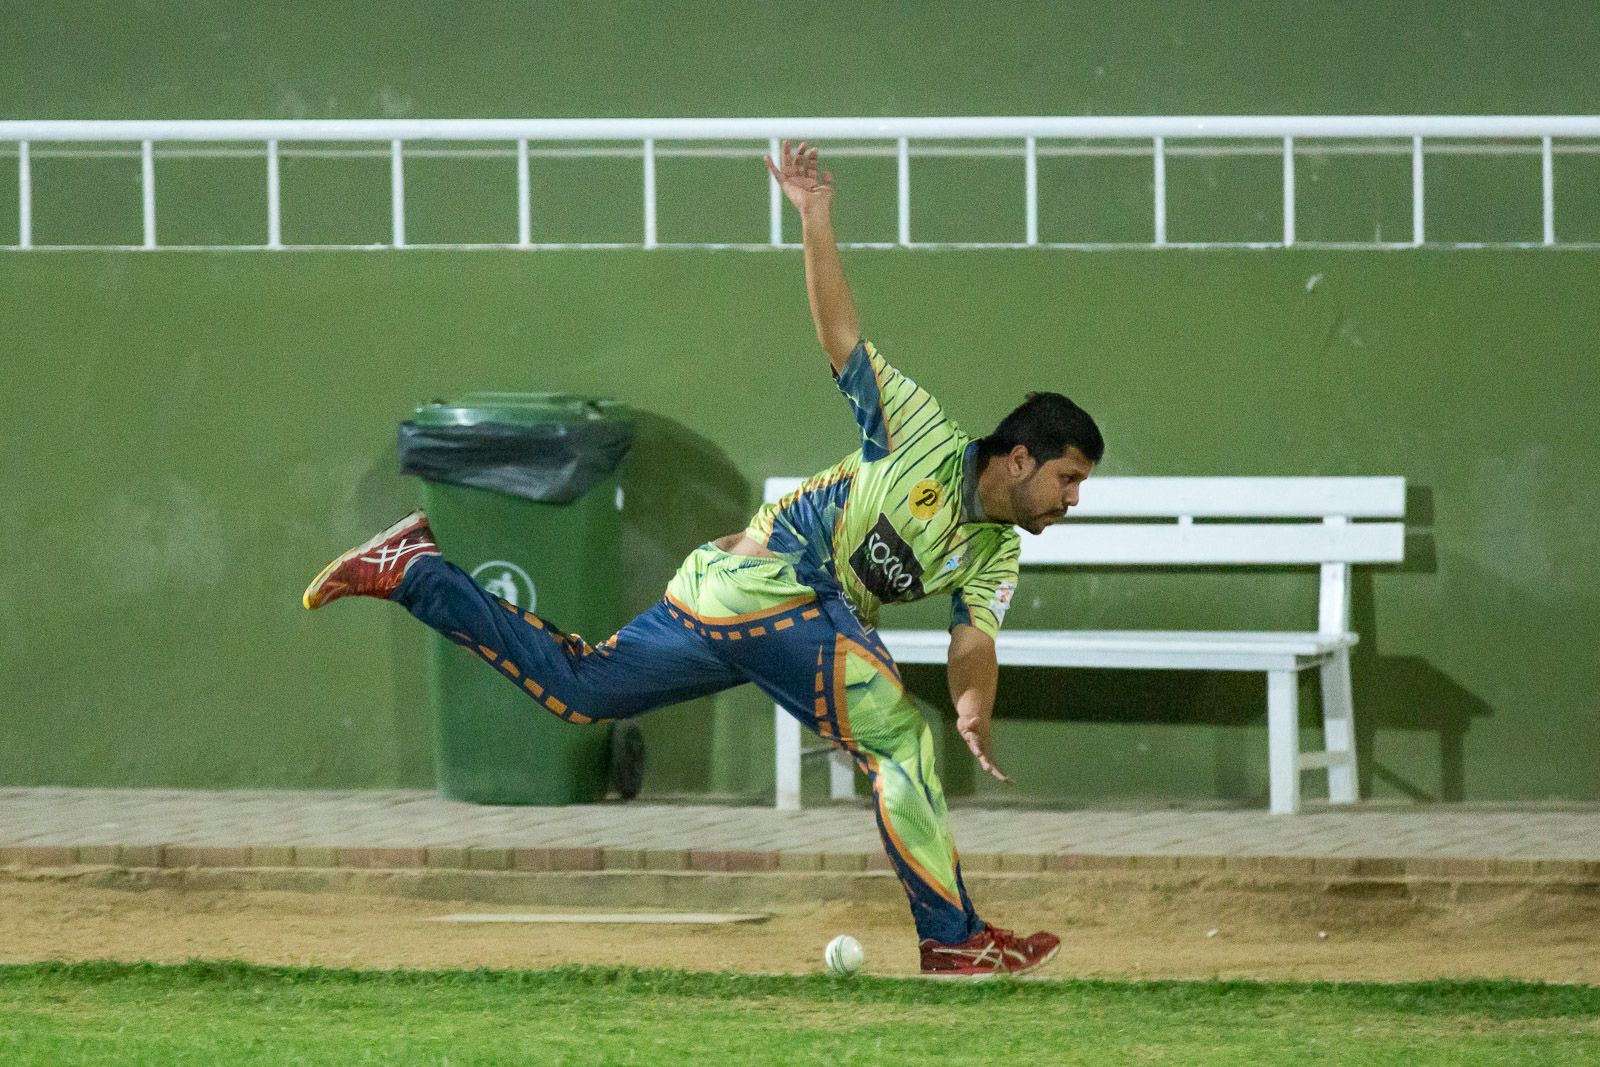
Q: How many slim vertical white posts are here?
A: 13